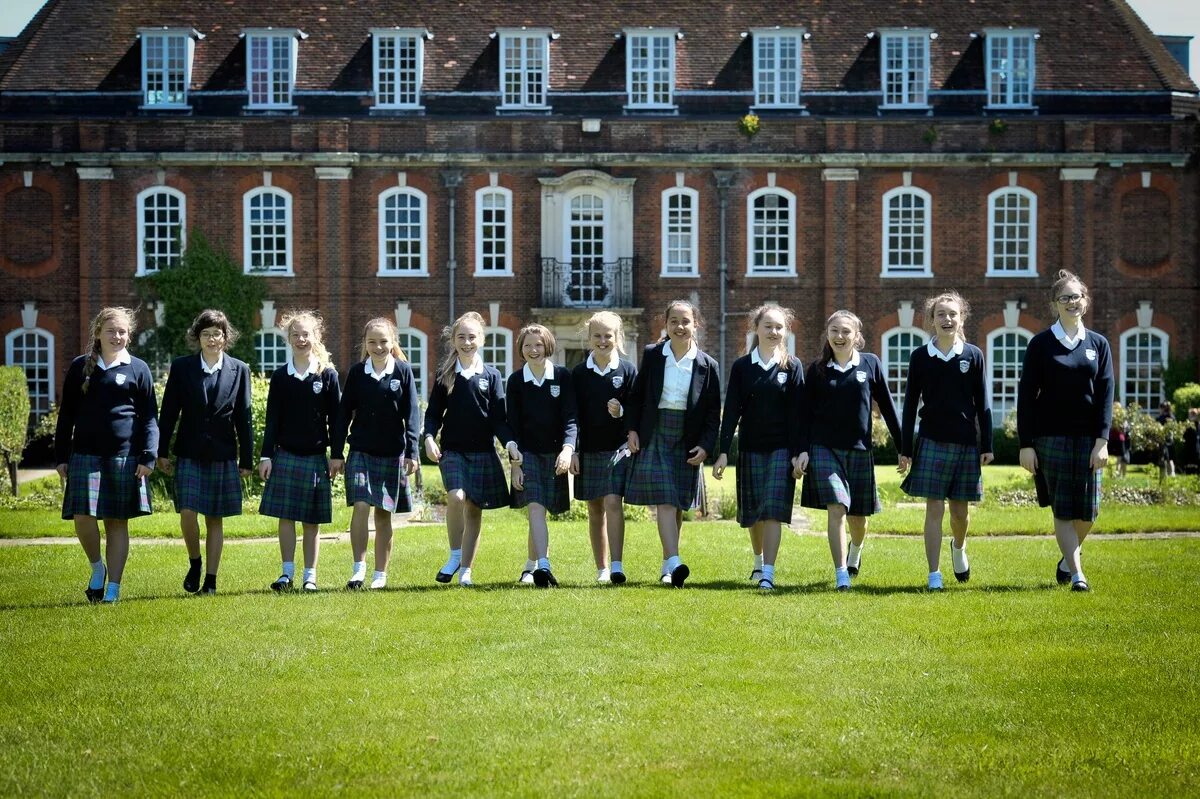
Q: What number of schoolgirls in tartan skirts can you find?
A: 12